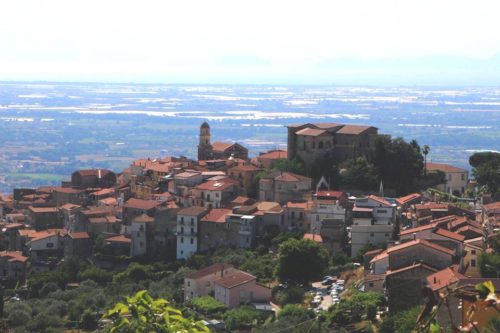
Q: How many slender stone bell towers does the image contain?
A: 1